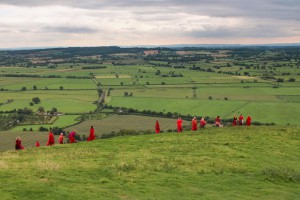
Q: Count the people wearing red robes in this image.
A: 14